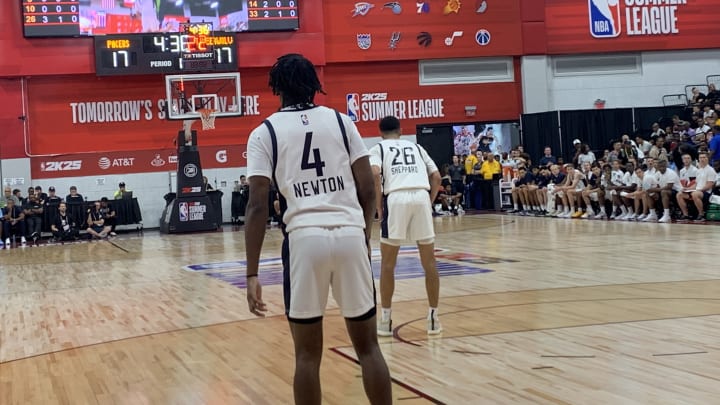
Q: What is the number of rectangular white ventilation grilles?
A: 2